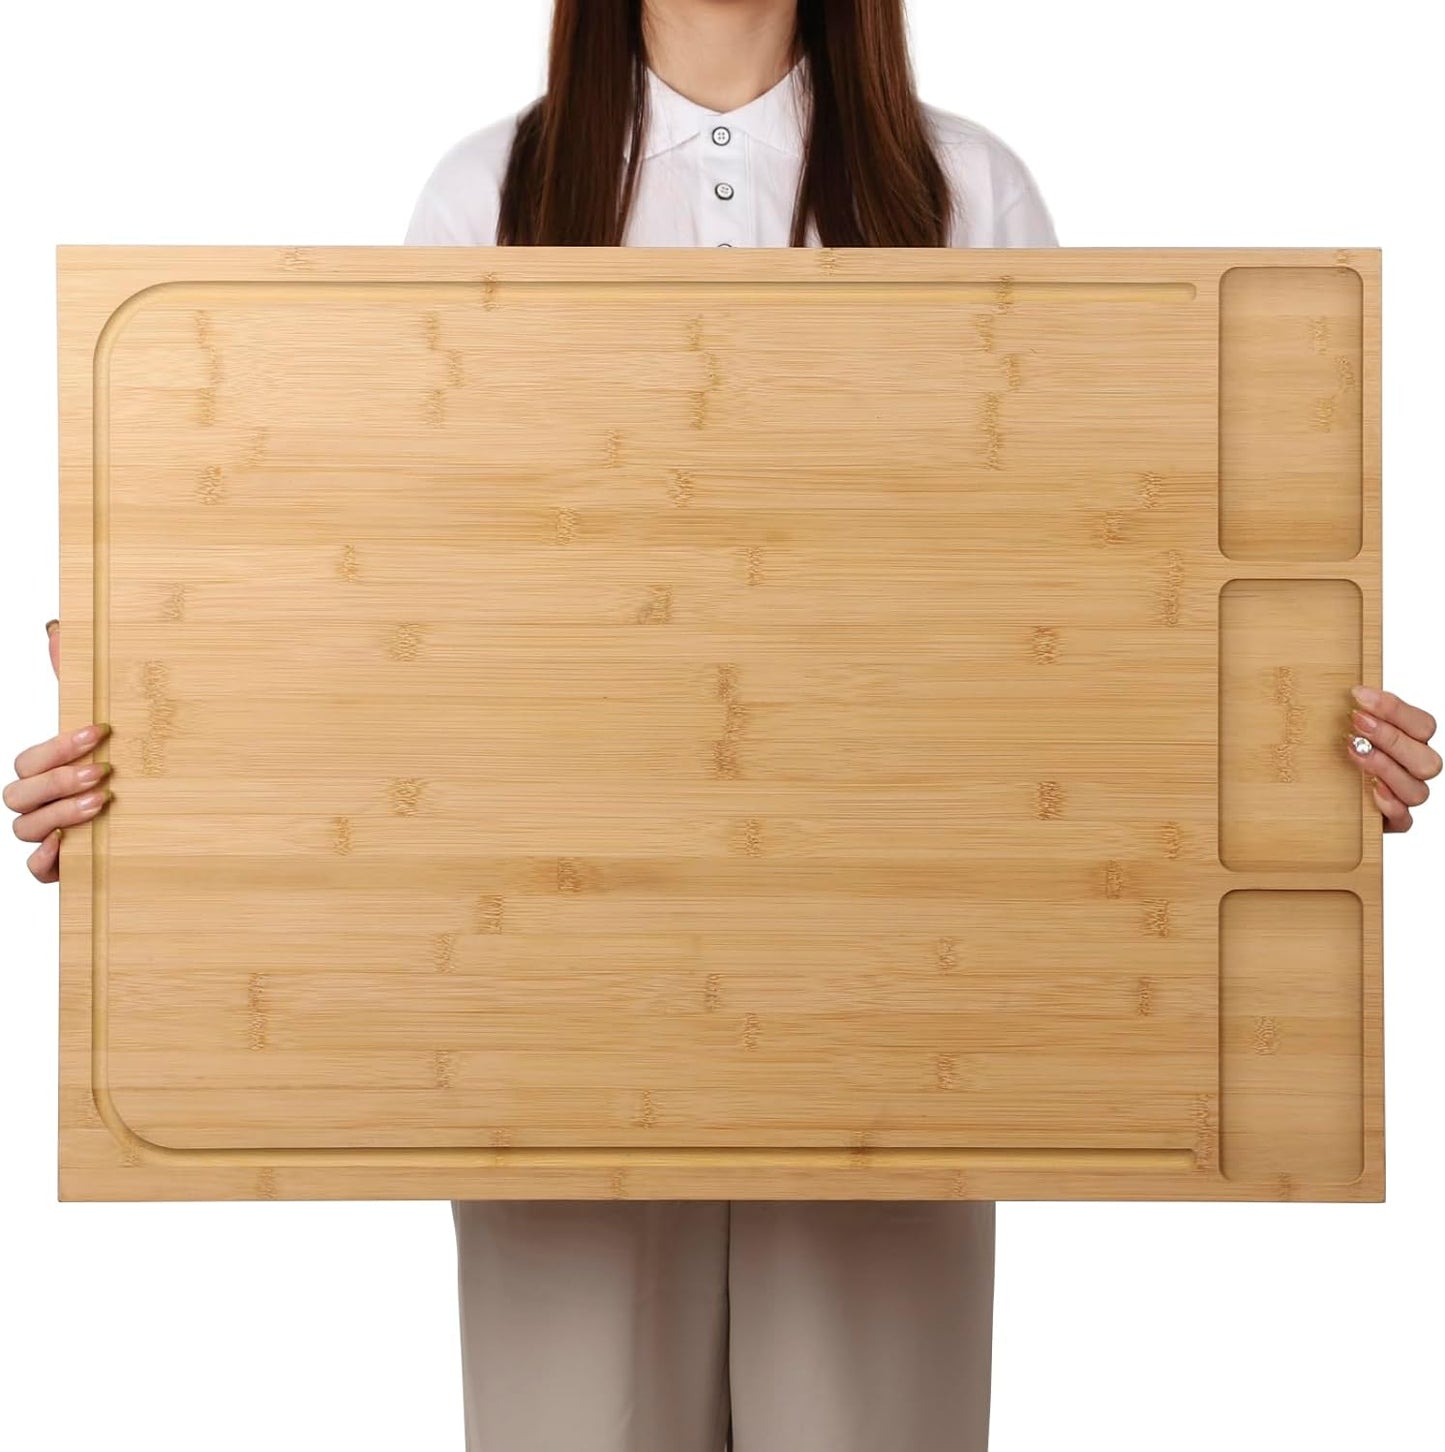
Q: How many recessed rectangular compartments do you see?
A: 3